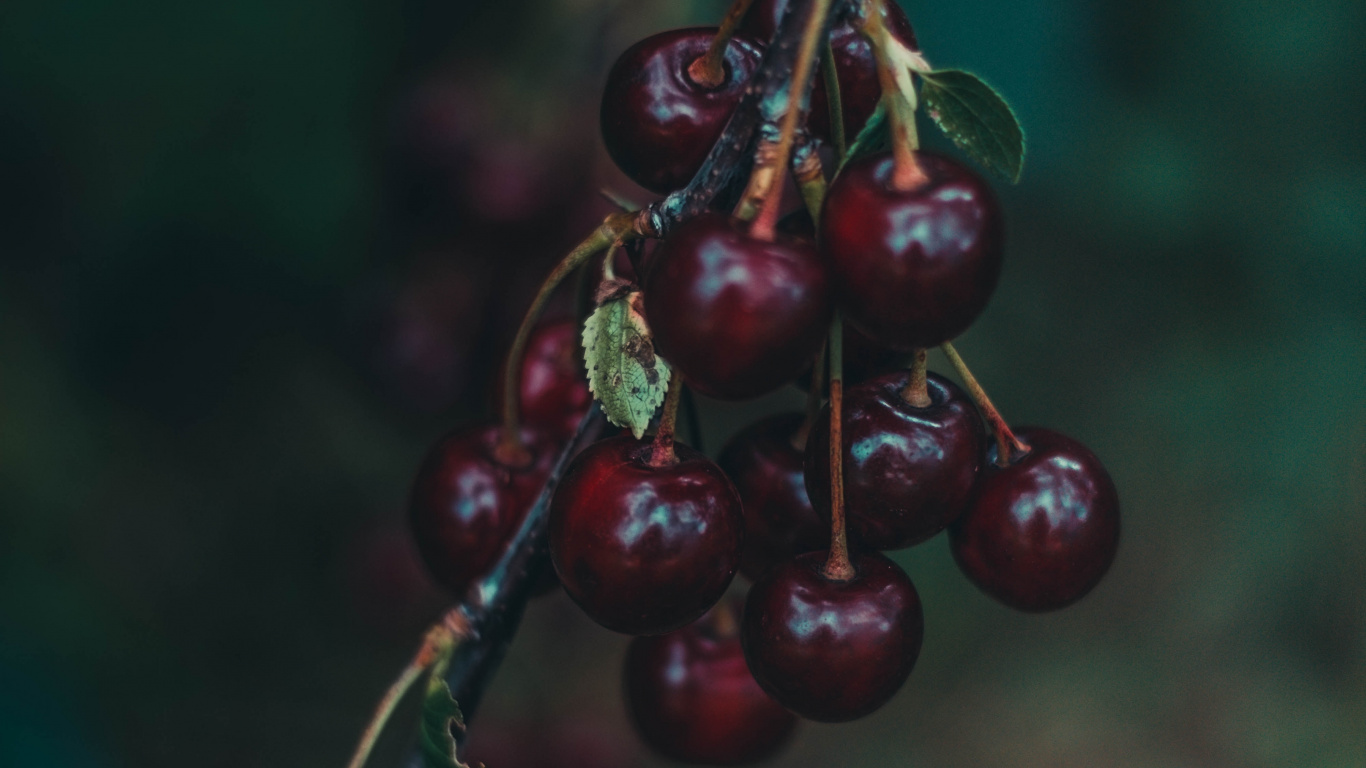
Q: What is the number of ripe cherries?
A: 12